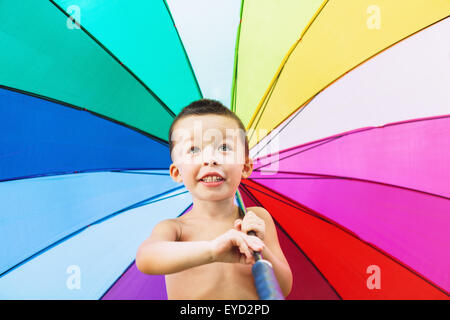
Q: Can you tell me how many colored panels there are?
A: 14